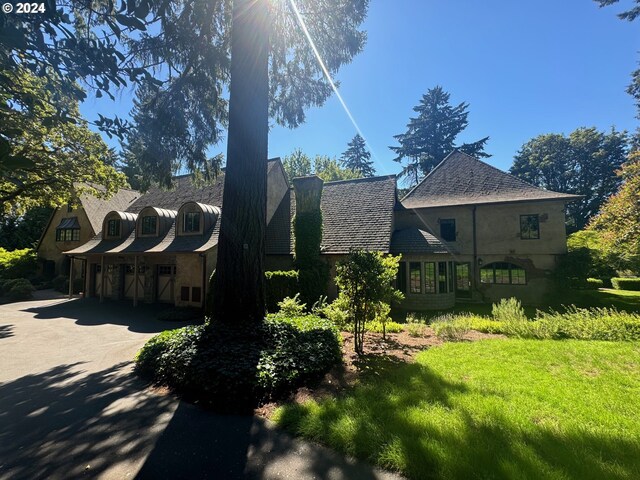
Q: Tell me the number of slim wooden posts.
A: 3